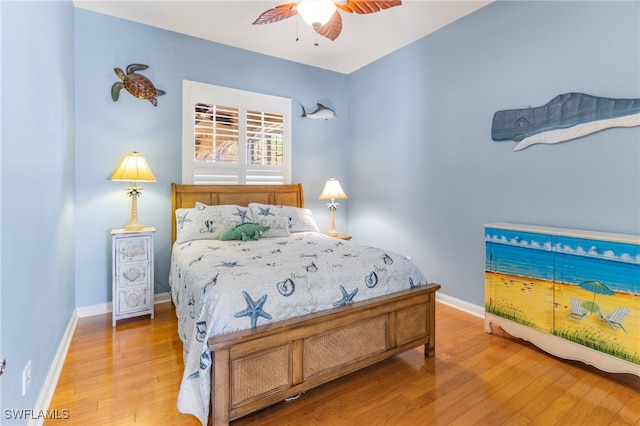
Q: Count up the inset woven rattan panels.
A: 3